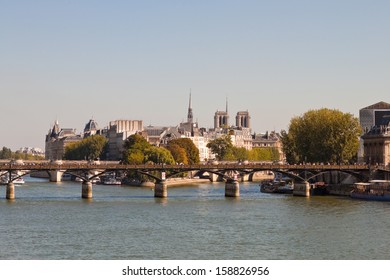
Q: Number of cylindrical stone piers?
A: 5